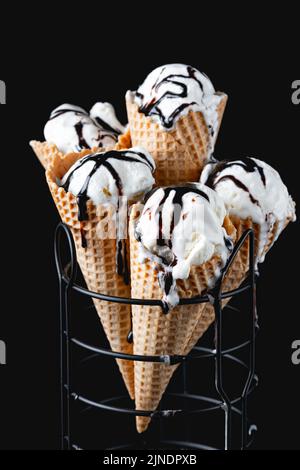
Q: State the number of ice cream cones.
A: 5